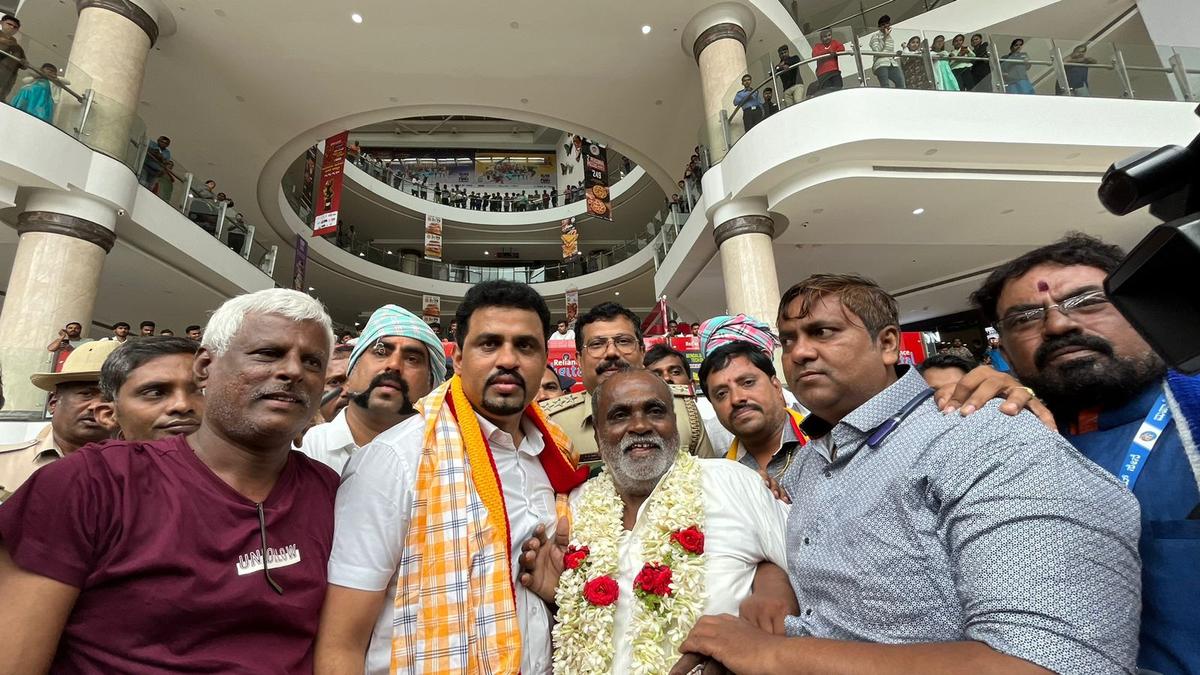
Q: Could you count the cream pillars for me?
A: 4